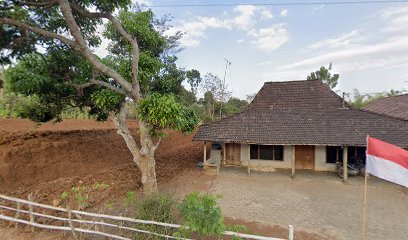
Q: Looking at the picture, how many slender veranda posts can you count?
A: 4